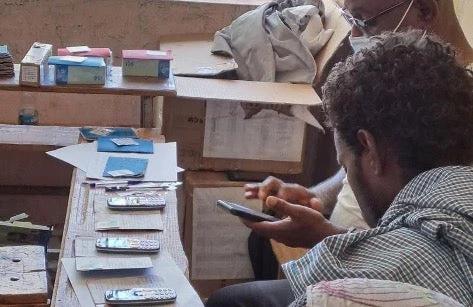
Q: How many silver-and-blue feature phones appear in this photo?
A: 3